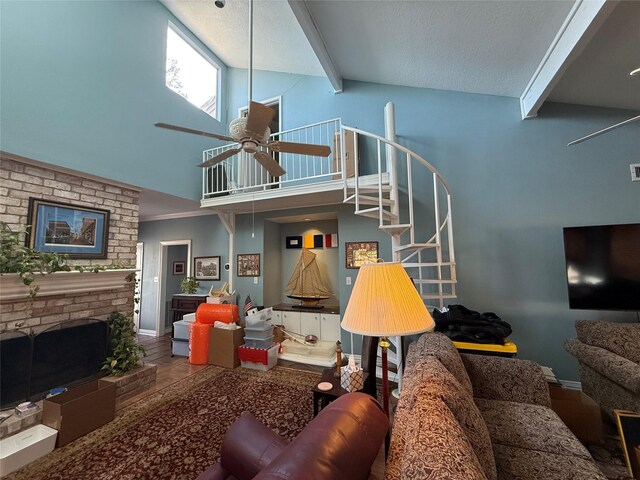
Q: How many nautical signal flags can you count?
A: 3